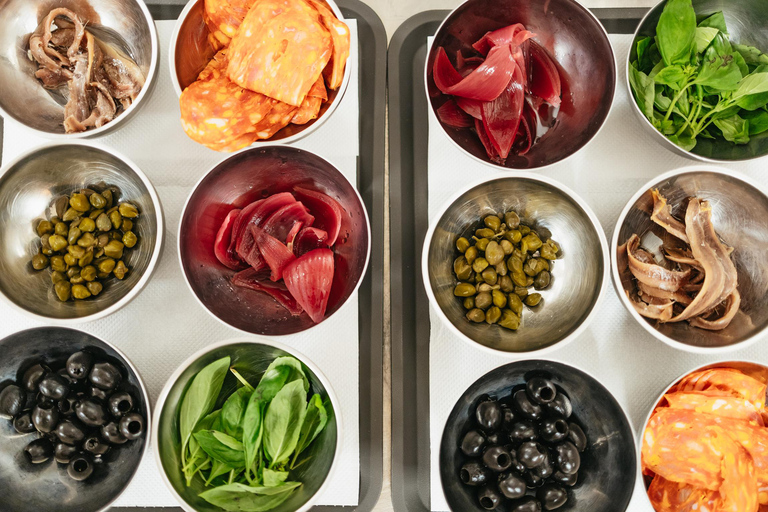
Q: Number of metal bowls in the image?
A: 12